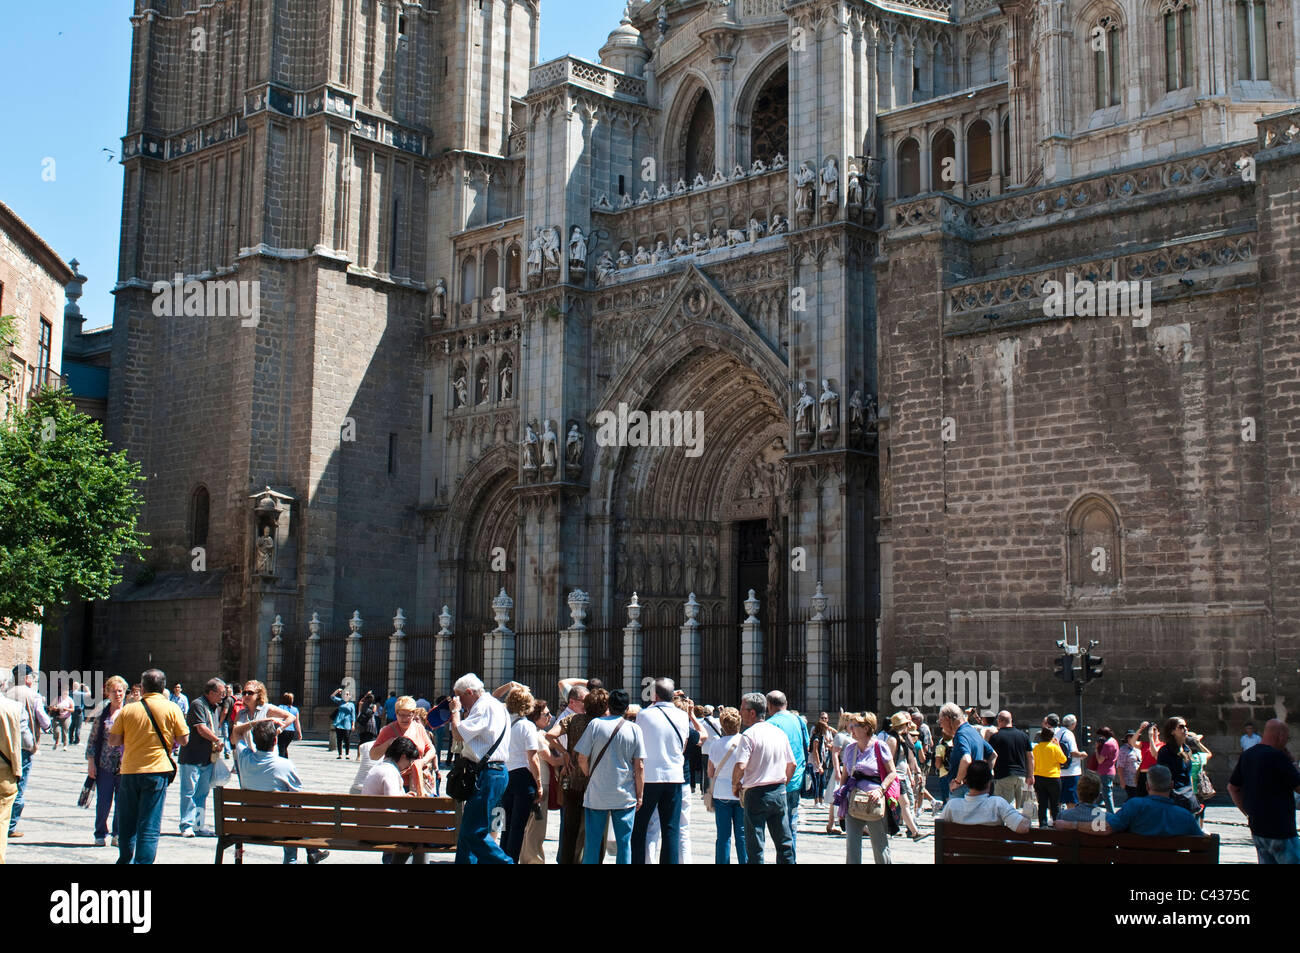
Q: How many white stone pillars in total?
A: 11